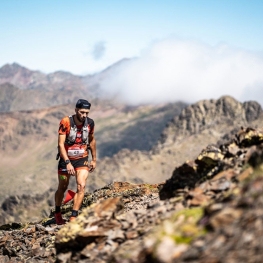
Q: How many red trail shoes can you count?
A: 2